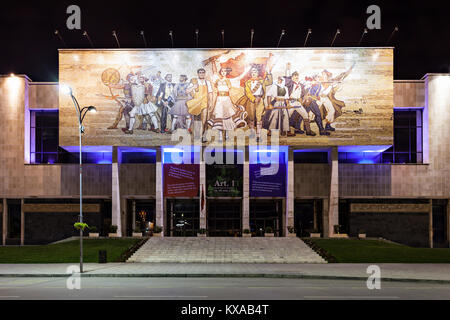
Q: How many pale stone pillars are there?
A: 6